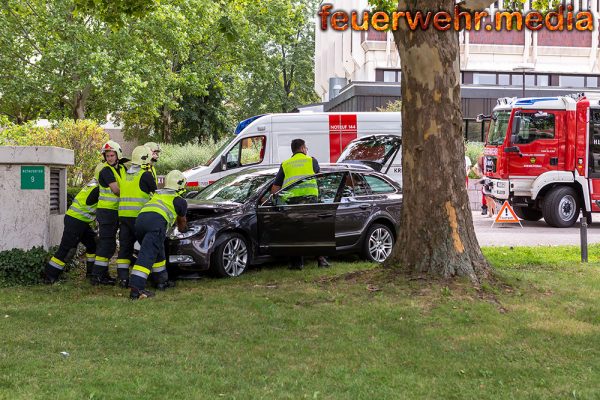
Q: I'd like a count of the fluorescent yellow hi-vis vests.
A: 6